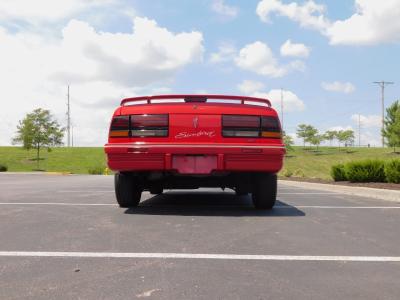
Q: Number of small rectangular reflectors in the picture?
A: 2